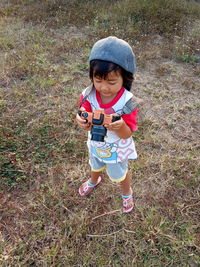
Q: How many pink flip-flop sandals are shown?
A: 2